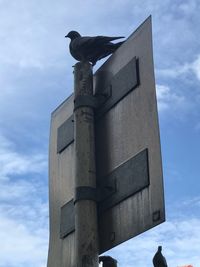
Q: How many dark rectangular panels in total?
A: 4